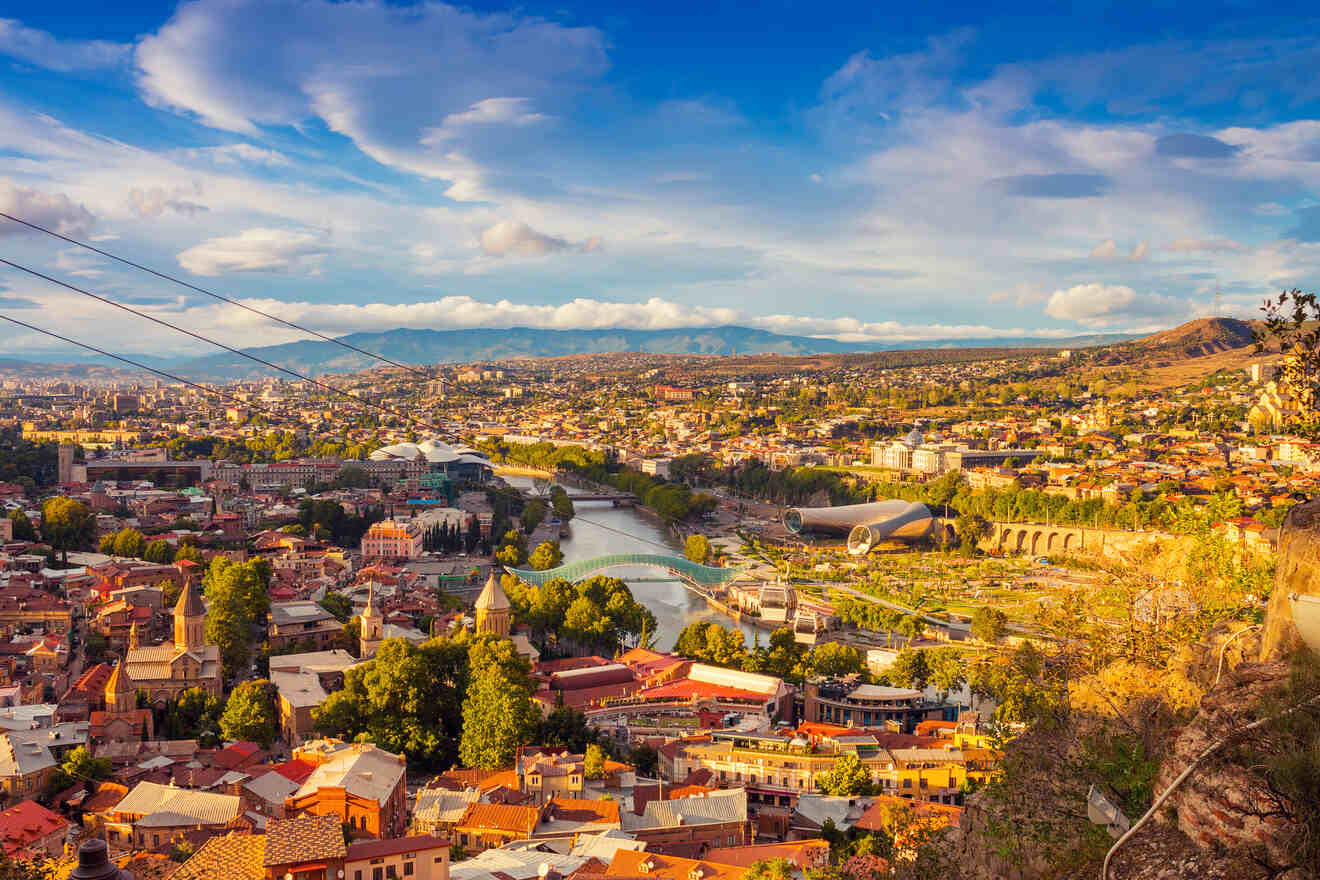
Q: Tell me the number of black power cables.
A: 3